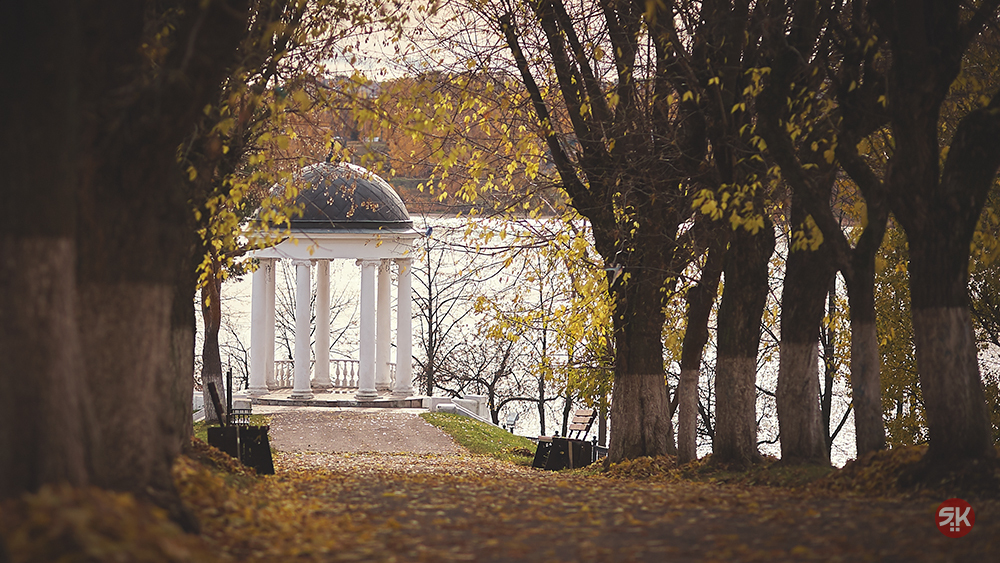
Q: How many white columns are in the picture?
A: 7